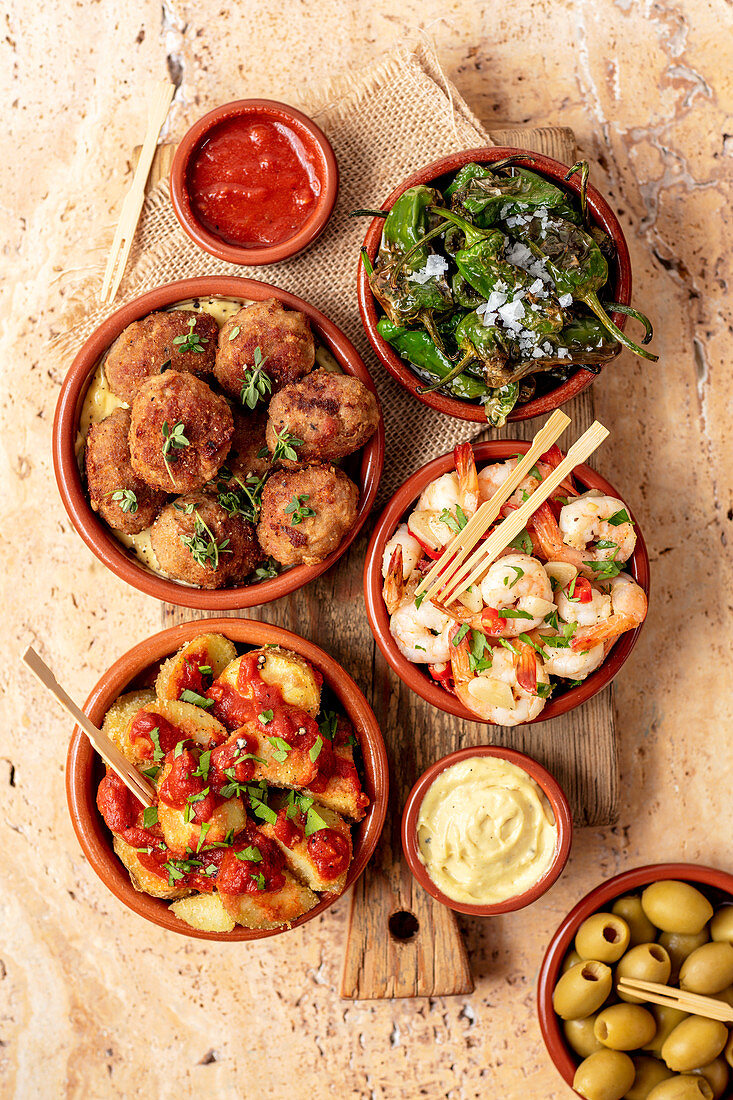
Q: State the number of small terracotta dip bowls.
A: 2